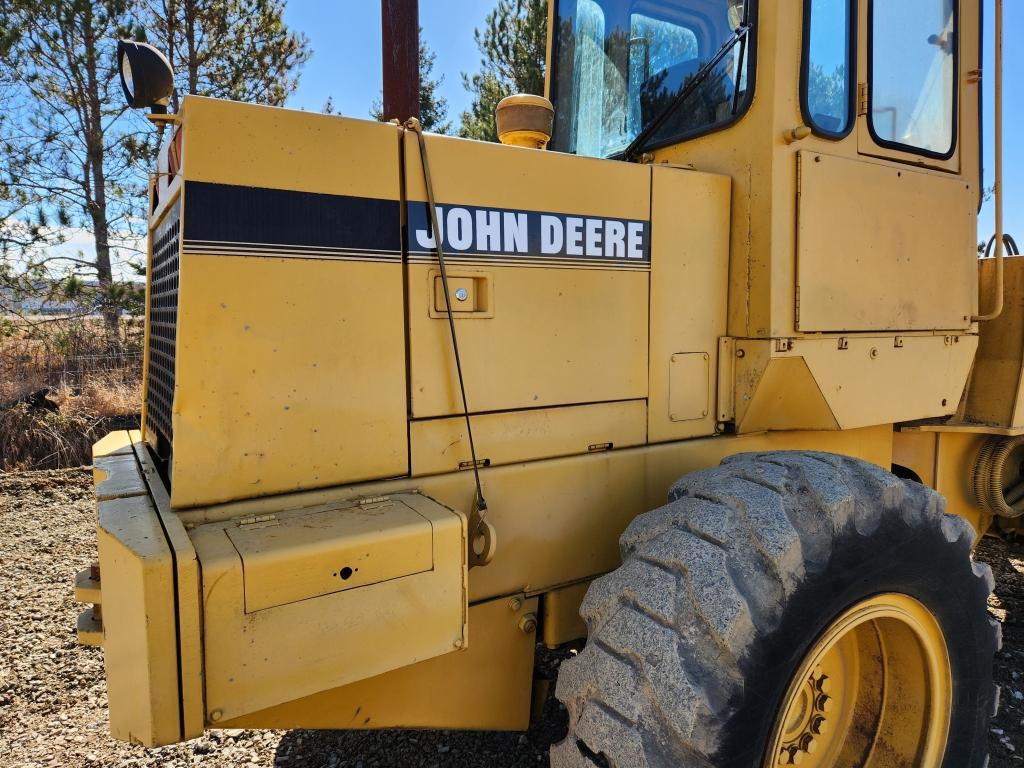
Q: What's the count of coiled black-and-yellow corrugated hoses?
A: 2